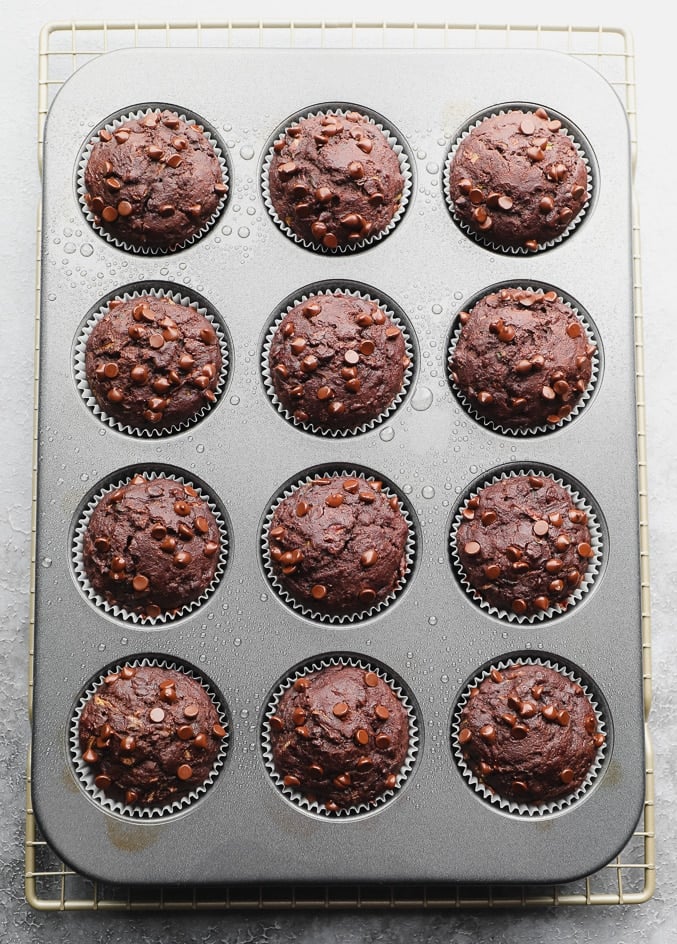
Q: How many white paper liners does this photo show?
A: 12